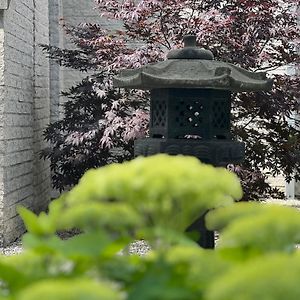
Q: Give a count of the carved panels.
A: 3